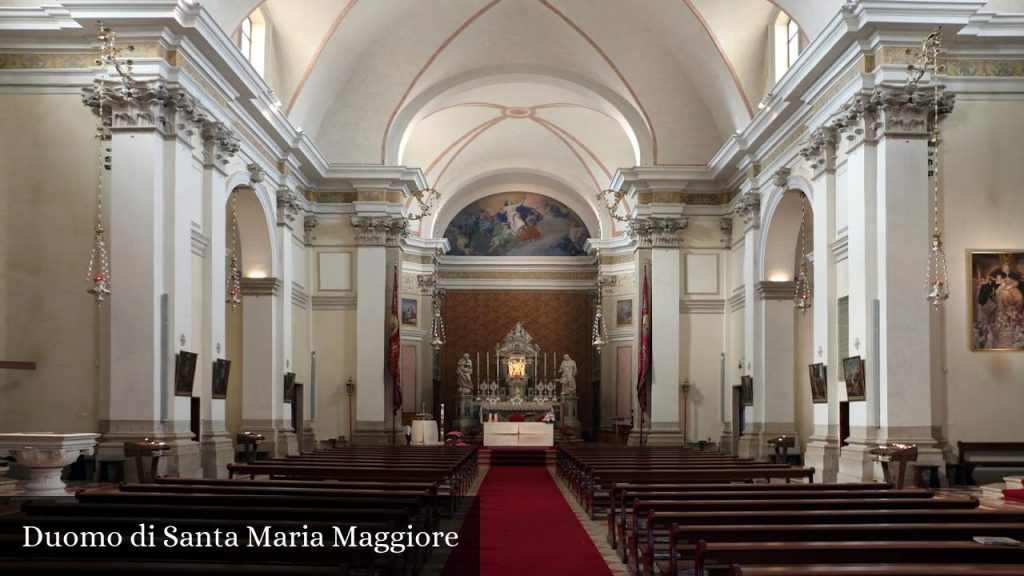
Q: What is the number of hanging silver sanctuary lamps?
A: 6